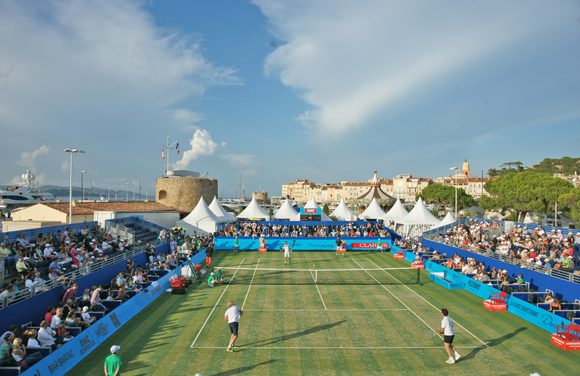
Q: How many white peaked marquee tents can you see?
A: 10